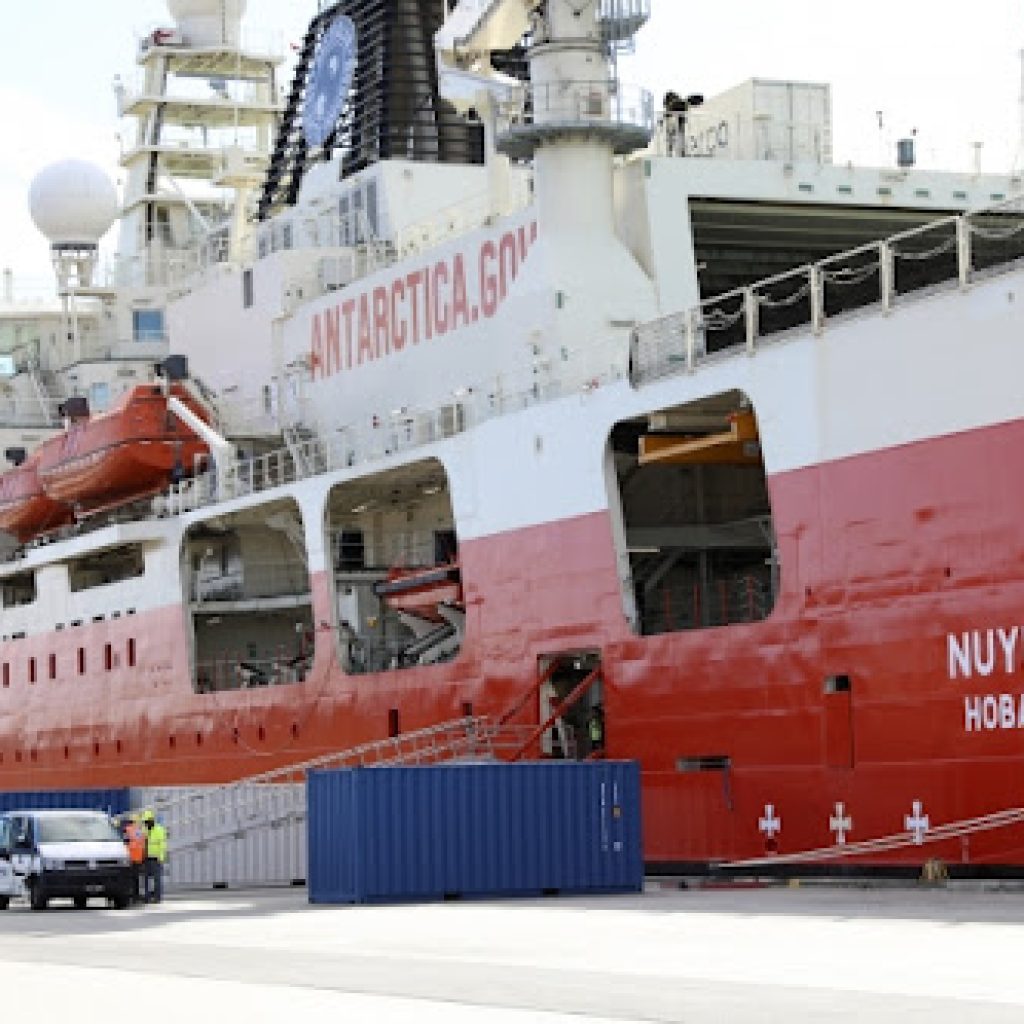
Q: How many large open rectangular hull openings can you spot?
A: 3